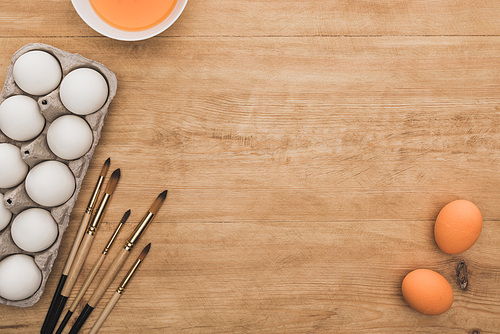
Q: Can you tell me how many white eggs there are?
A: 9